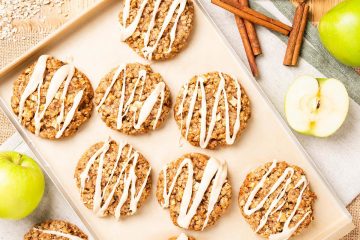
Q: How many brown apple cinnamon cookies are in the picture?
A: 9